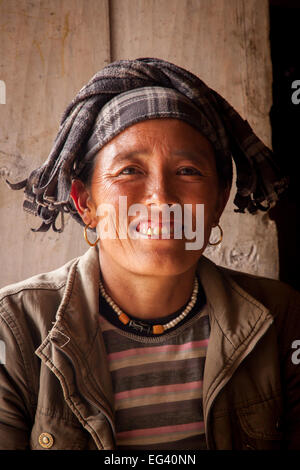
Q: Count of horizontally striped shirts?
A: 1